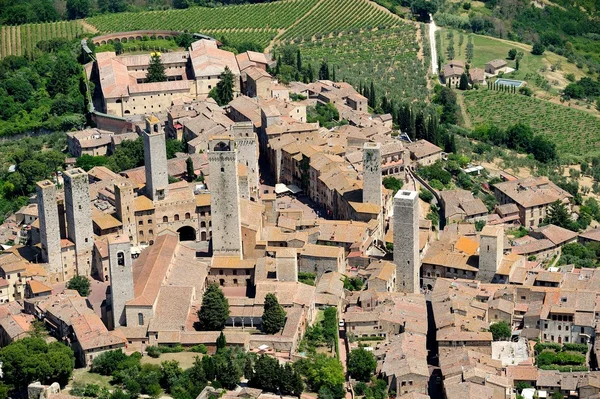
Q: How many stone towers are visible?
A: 10